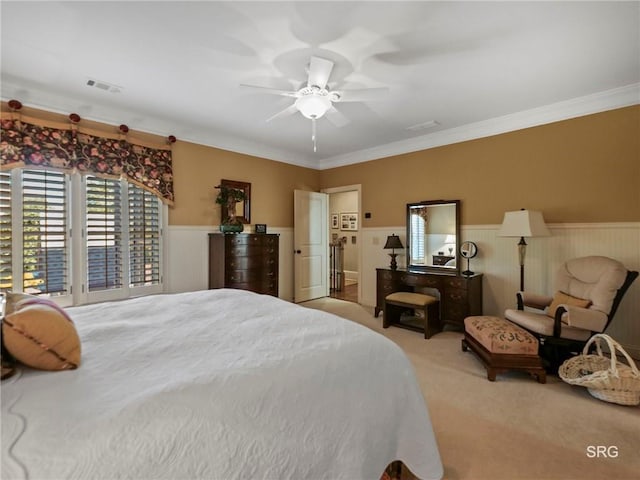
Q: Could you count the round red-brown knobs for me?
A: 4